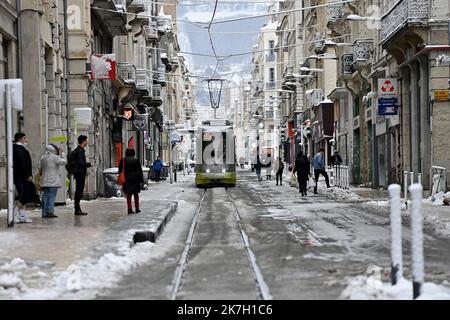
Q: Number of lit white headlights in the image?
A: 2